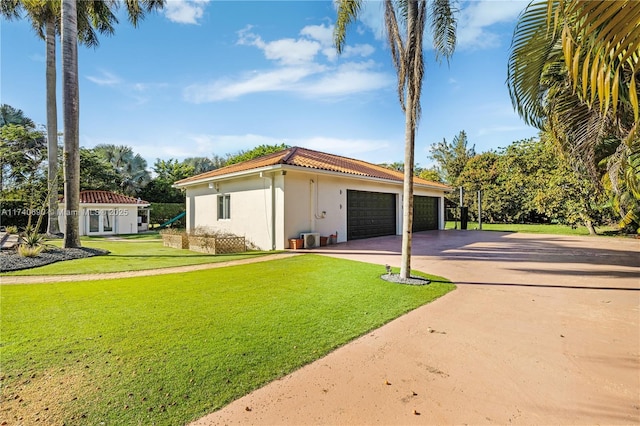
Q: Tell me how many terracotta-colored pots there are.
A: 2